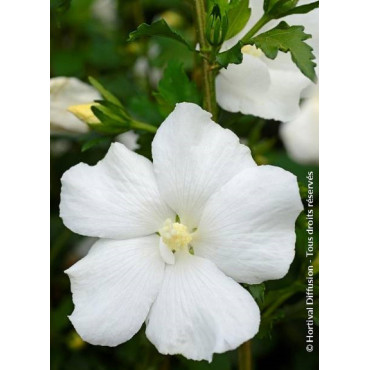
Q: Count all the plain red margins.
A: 0